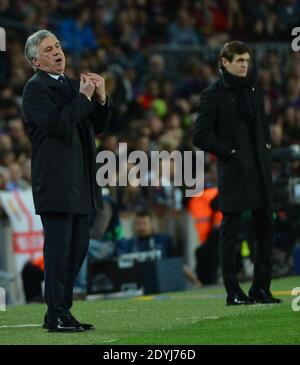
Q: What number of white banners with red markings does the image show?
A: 1